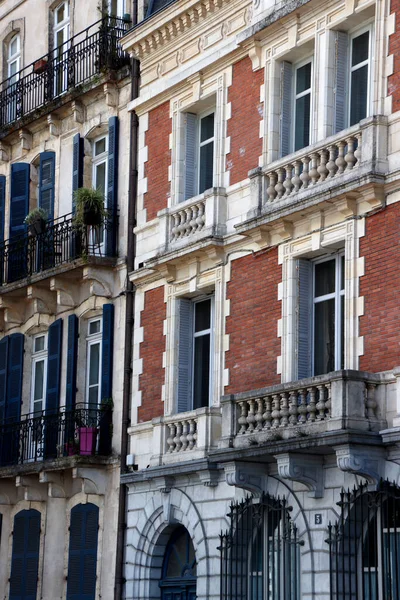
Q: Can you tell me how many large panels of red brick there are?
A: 6